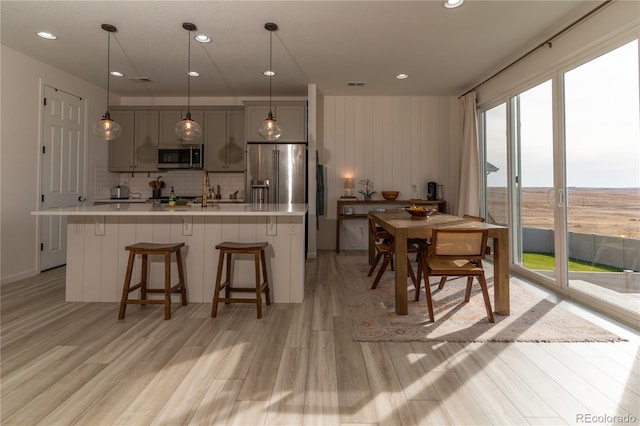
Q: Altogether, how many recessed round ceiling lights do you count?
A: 7